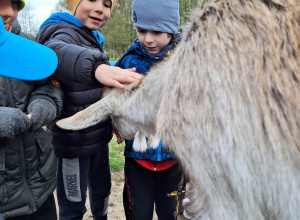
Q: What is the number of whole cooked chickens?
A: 0